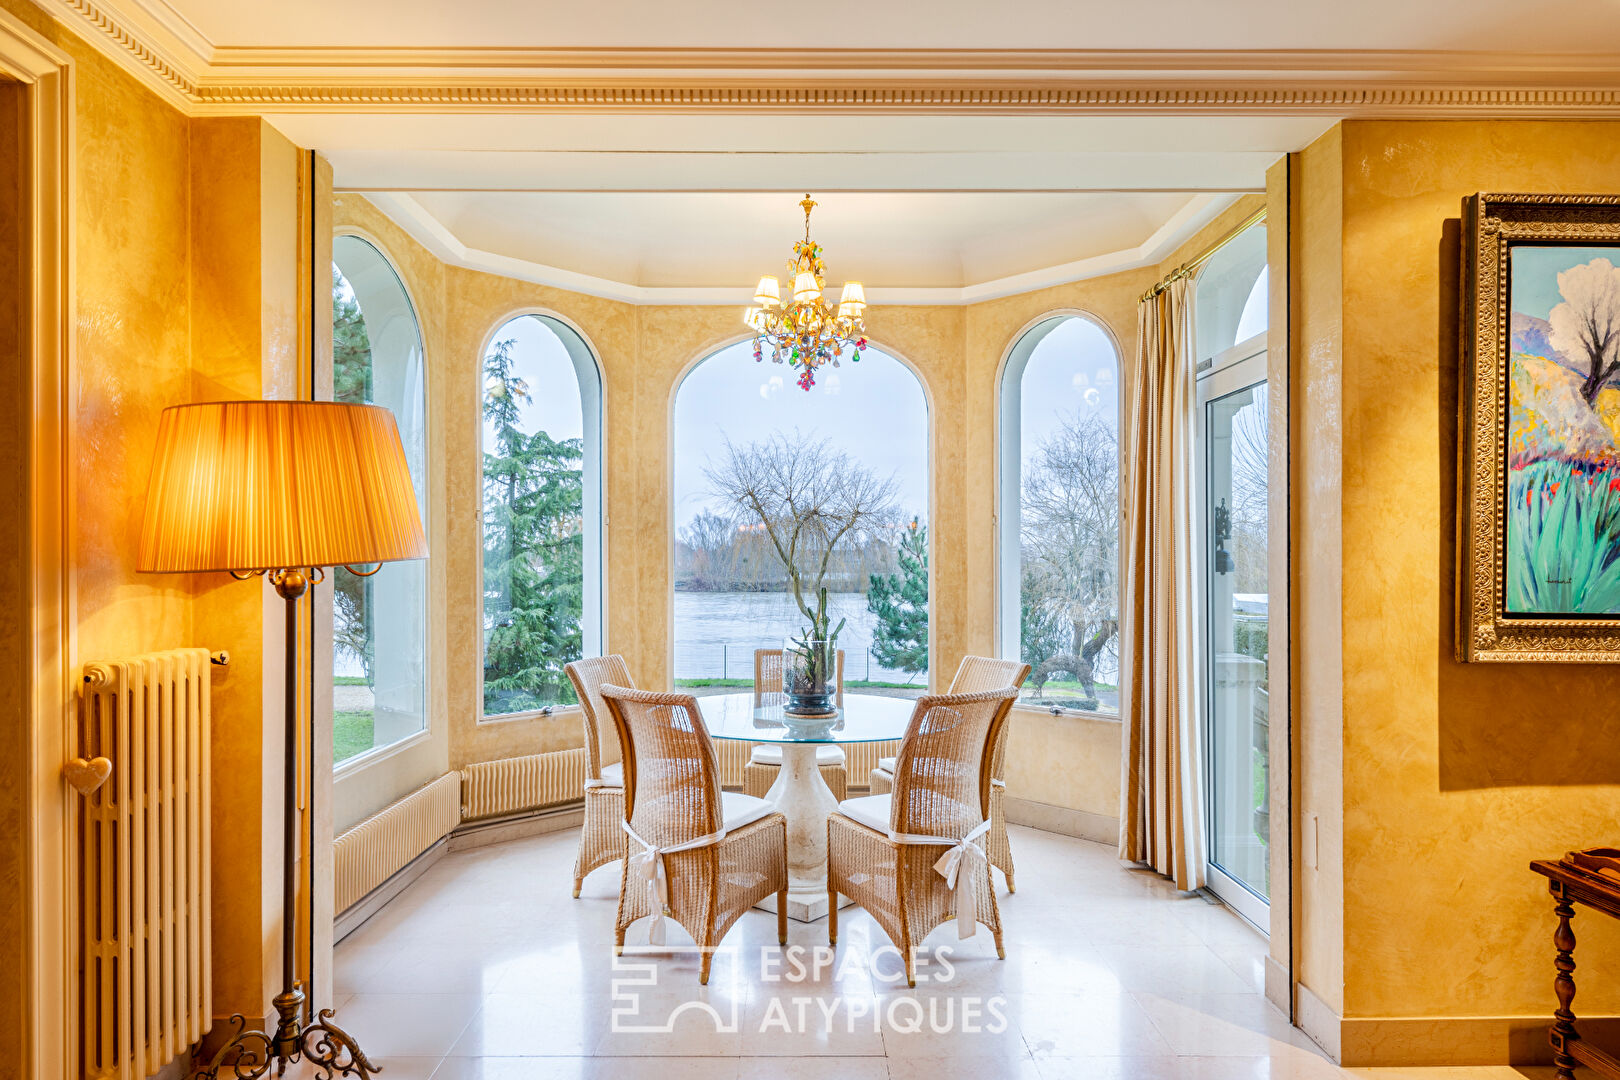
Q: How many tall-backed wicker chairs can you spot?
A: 5